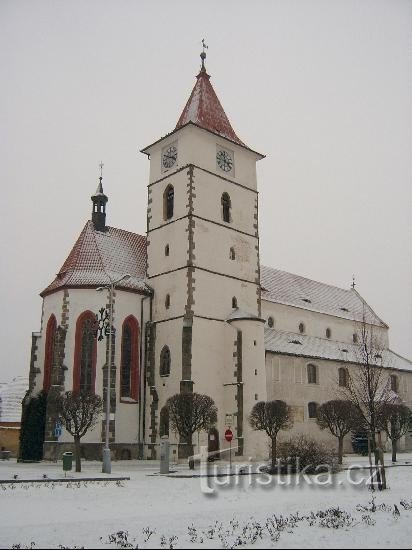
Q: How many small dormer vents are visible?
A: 6